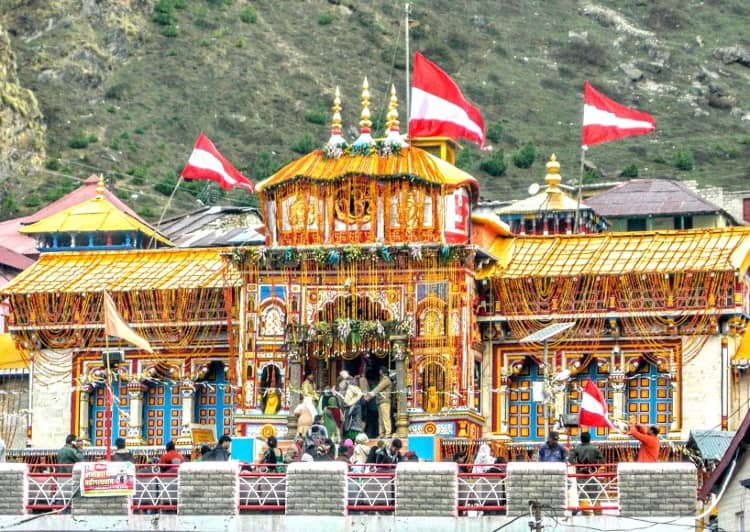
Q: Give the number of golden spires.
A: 5